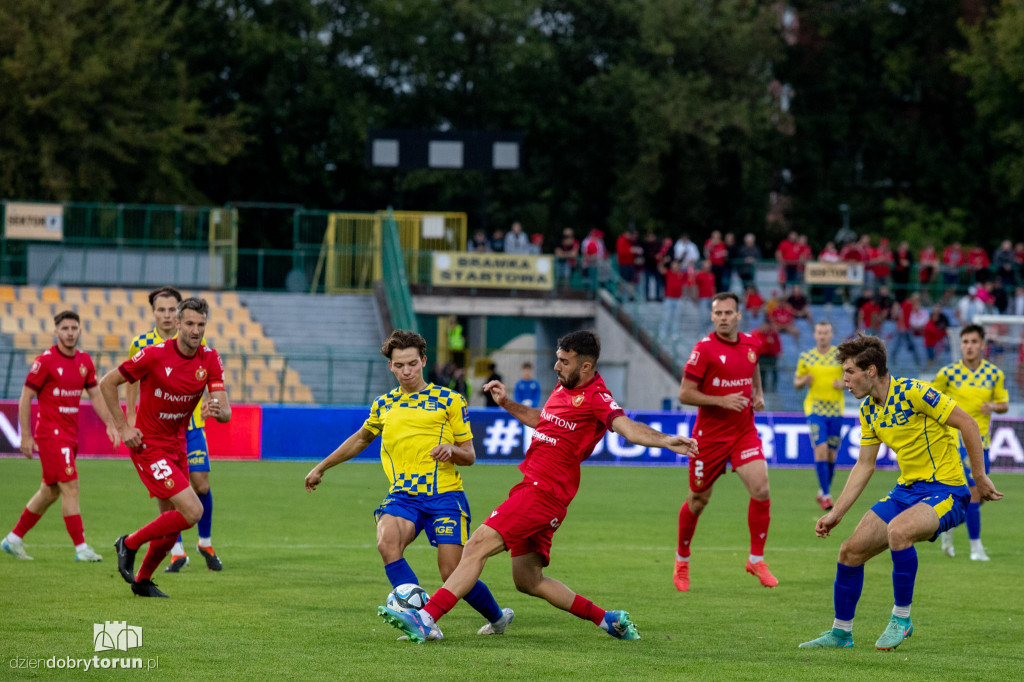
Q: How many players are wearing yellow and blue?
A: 5